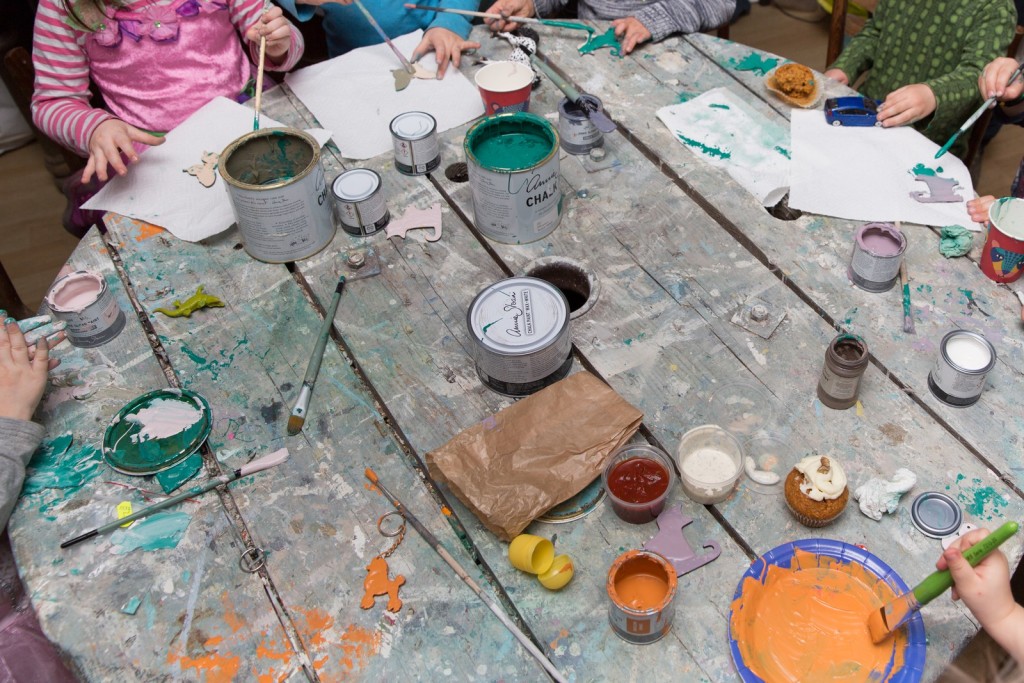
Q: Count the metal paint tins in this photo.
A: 10